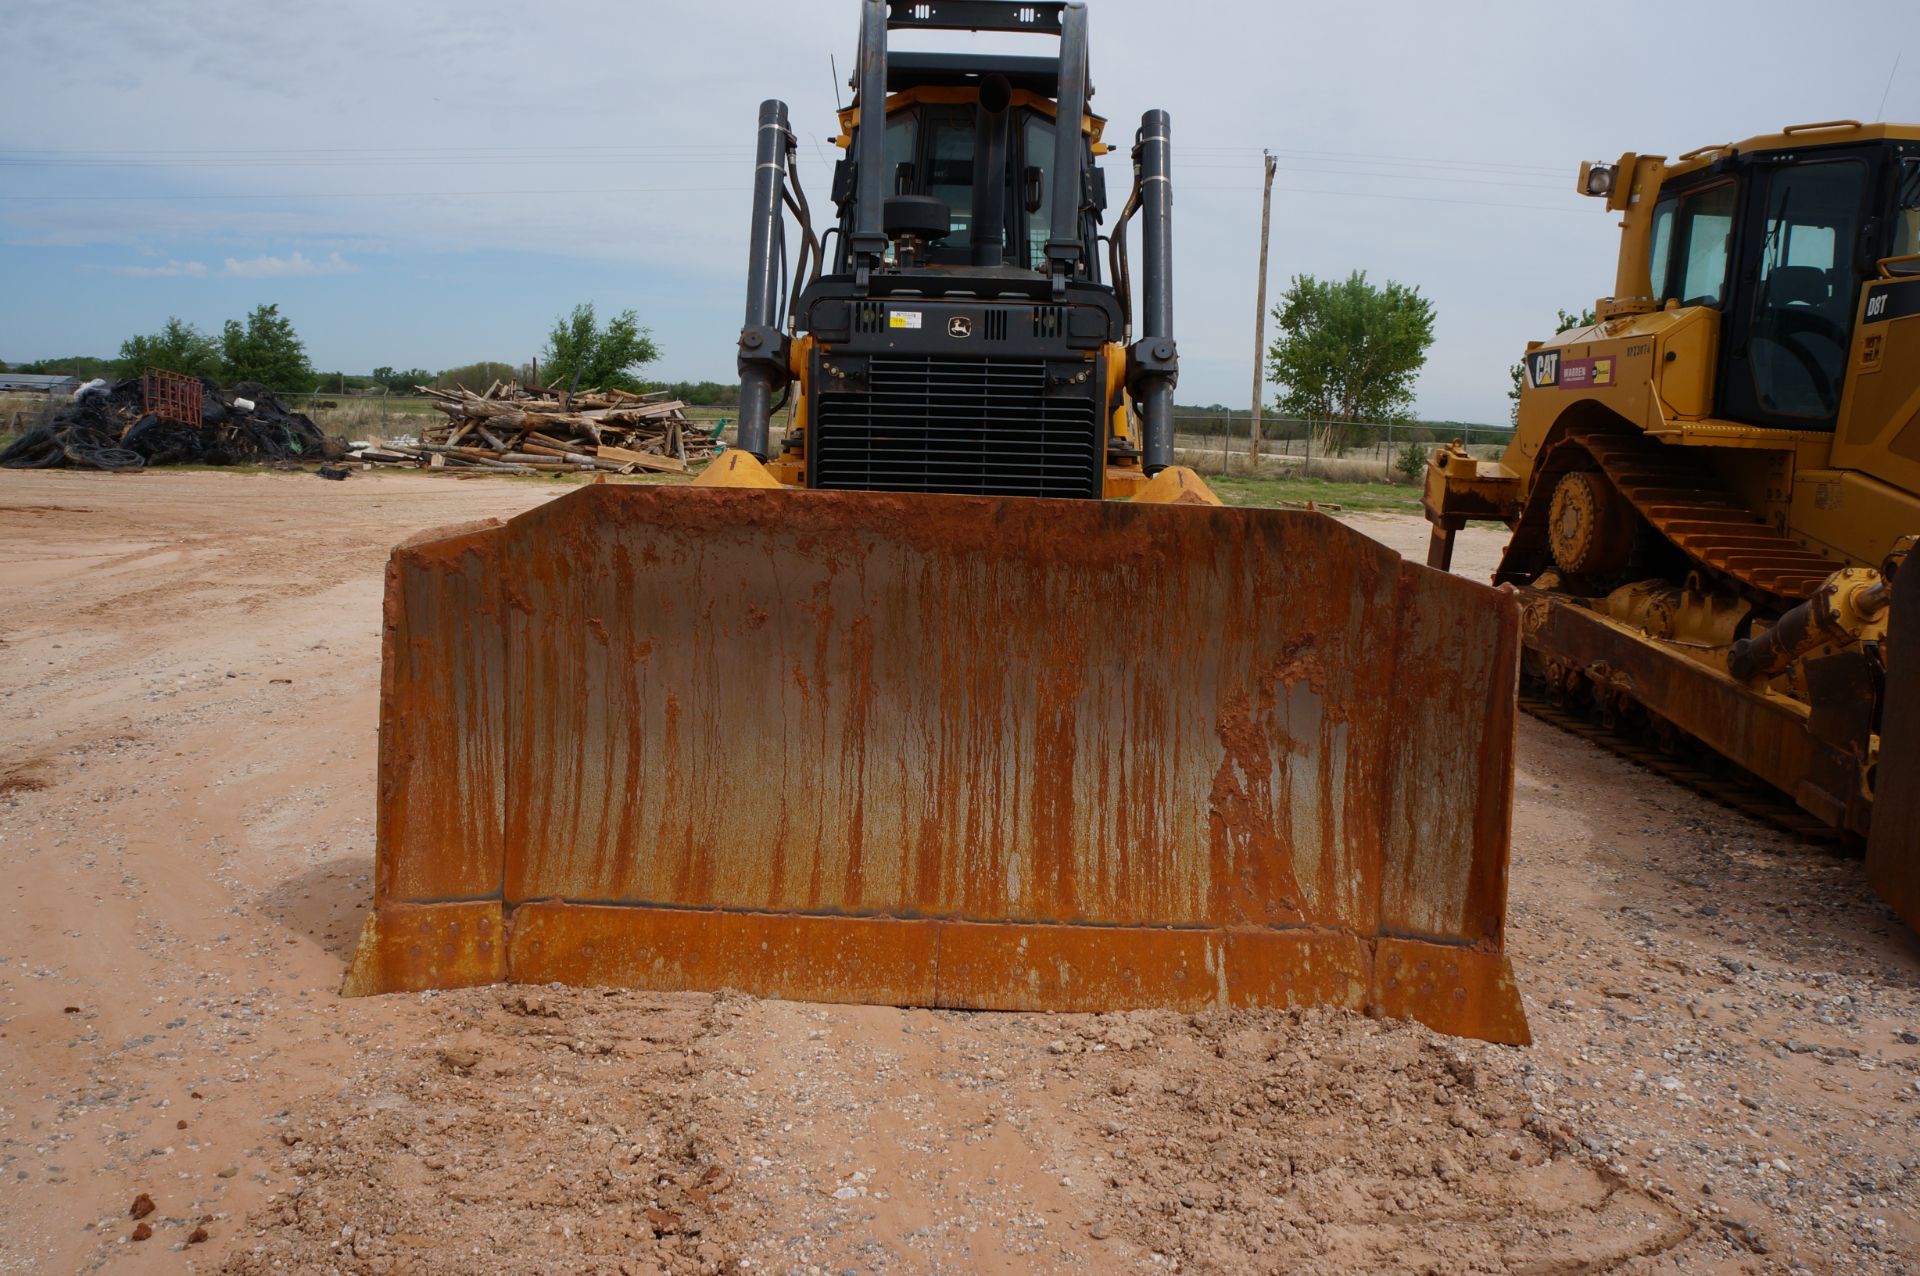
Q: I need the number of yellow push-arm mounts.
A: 2